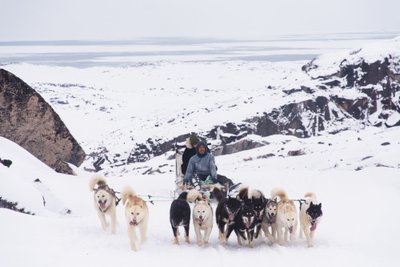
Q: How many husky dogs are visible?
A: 10